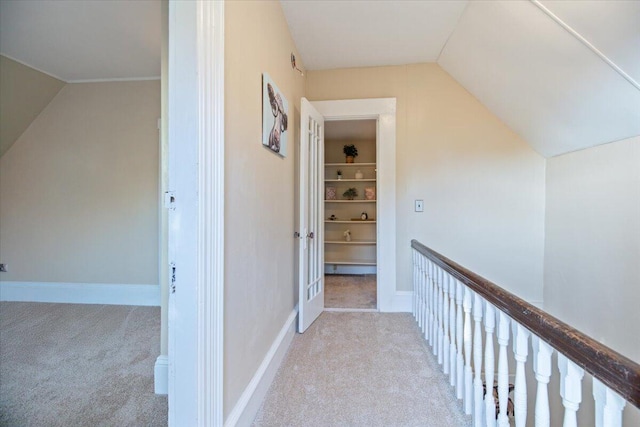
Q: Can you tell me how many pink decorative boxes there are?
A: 2